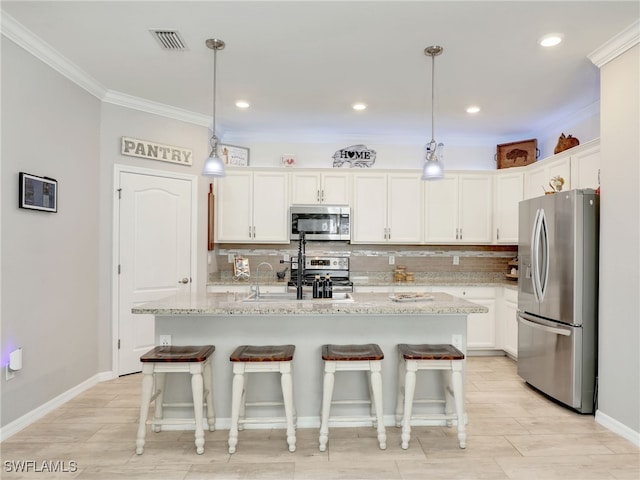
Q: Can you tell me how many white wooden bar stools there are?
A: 4